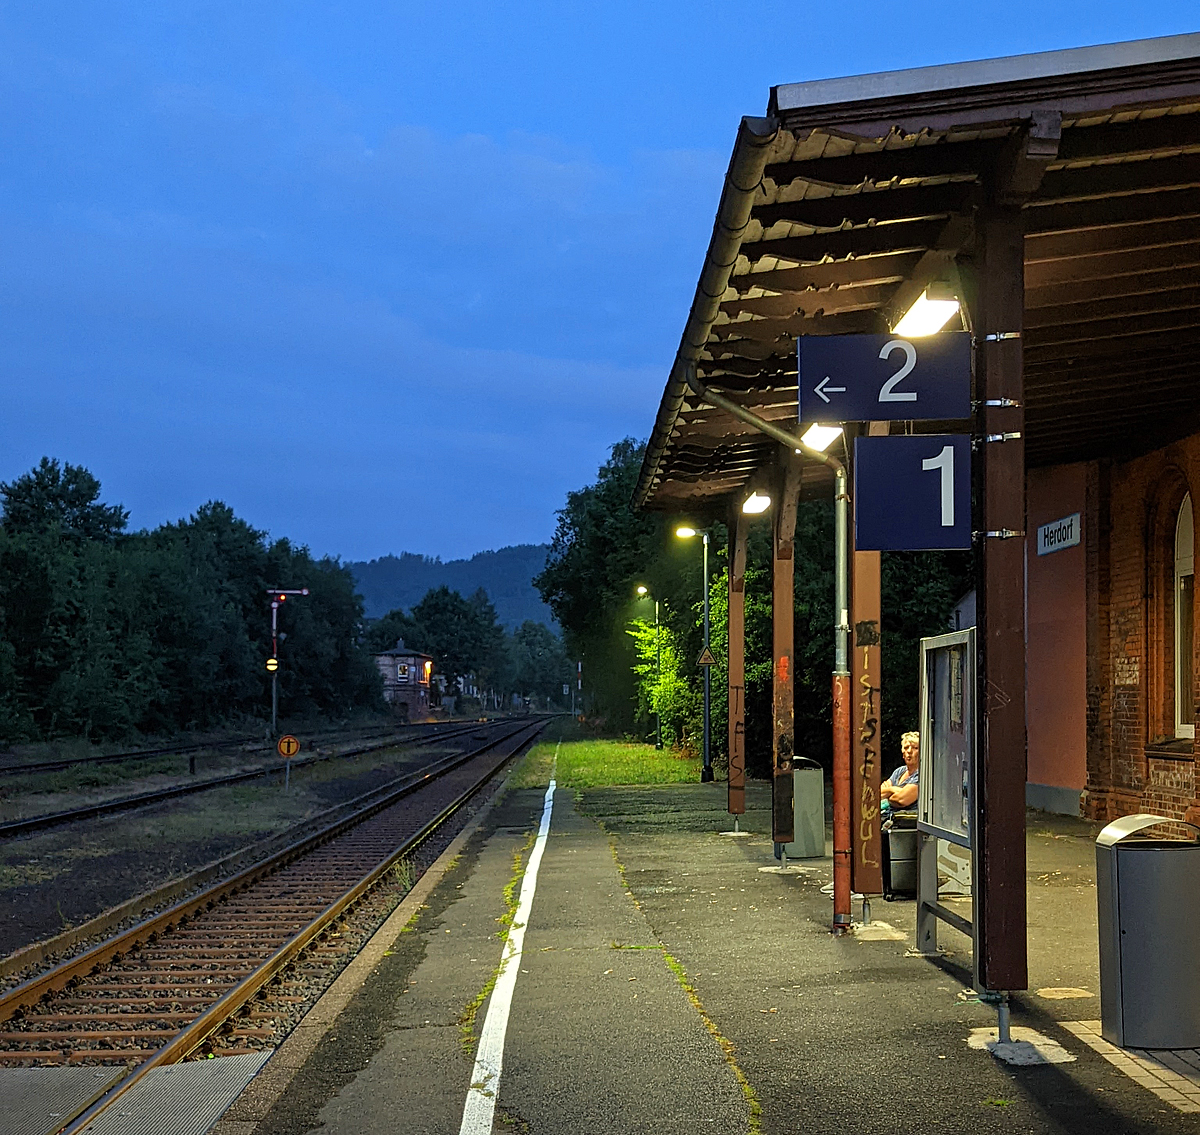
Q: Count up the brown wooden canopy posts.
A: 4